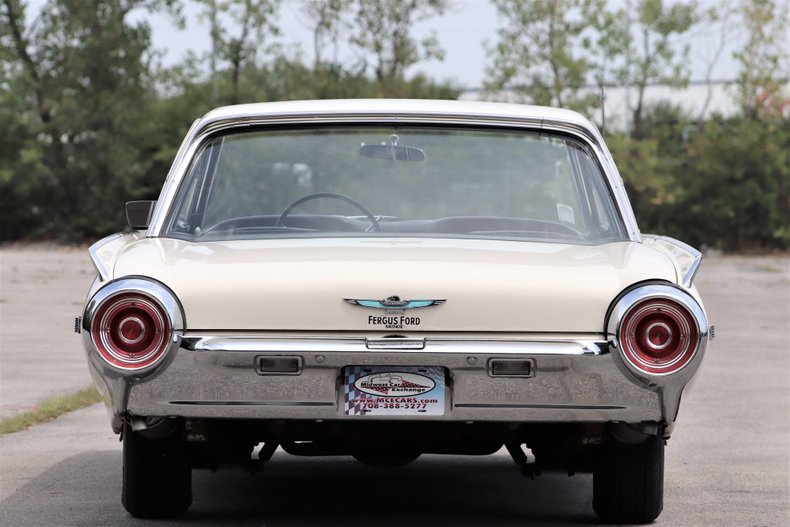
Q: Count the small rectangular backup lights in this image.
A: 2